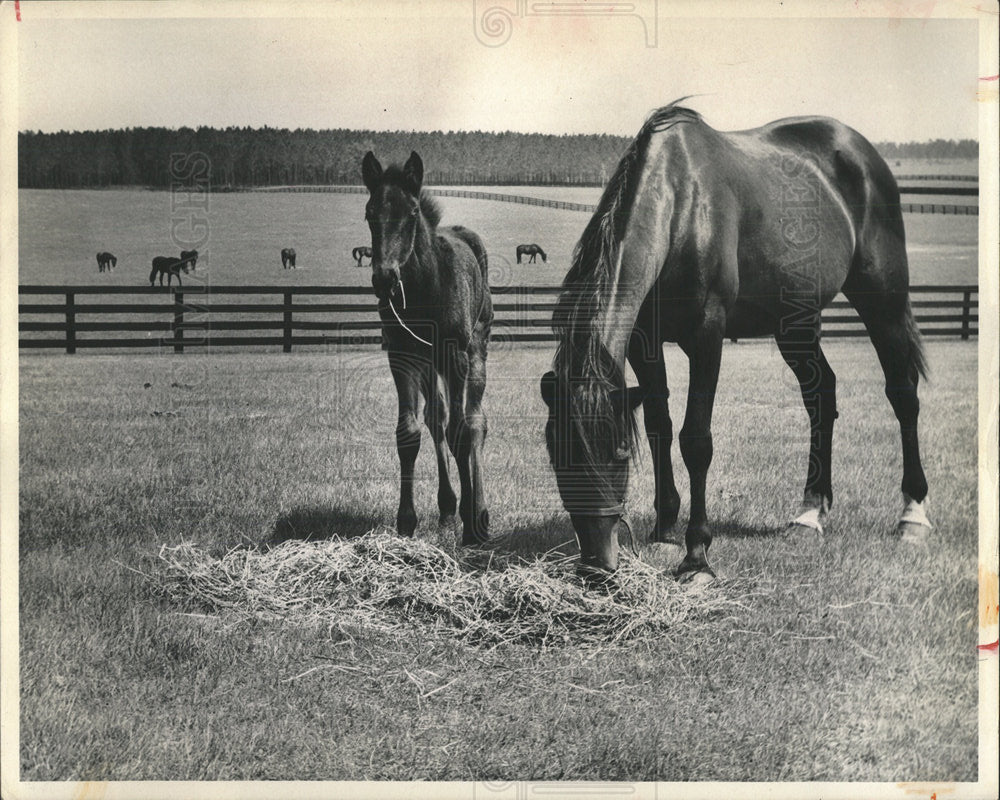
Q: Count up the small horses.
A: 1